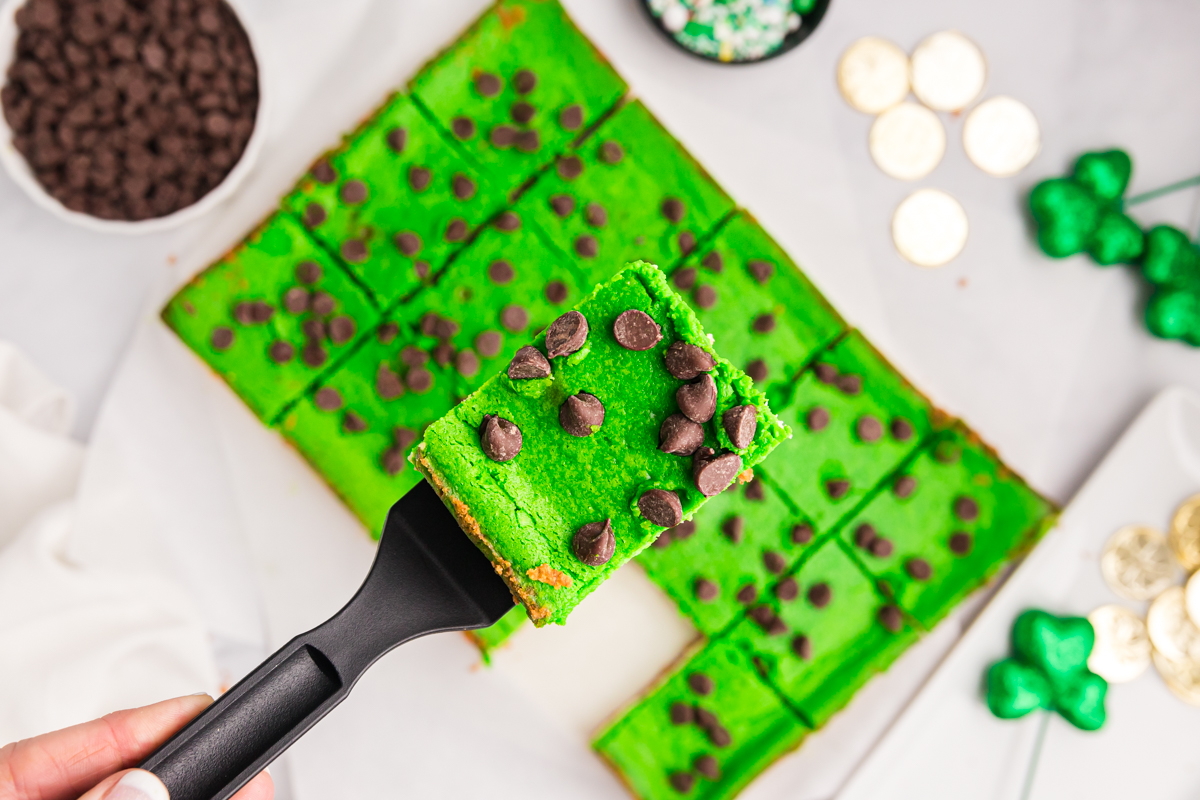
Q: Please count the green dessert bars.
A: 14